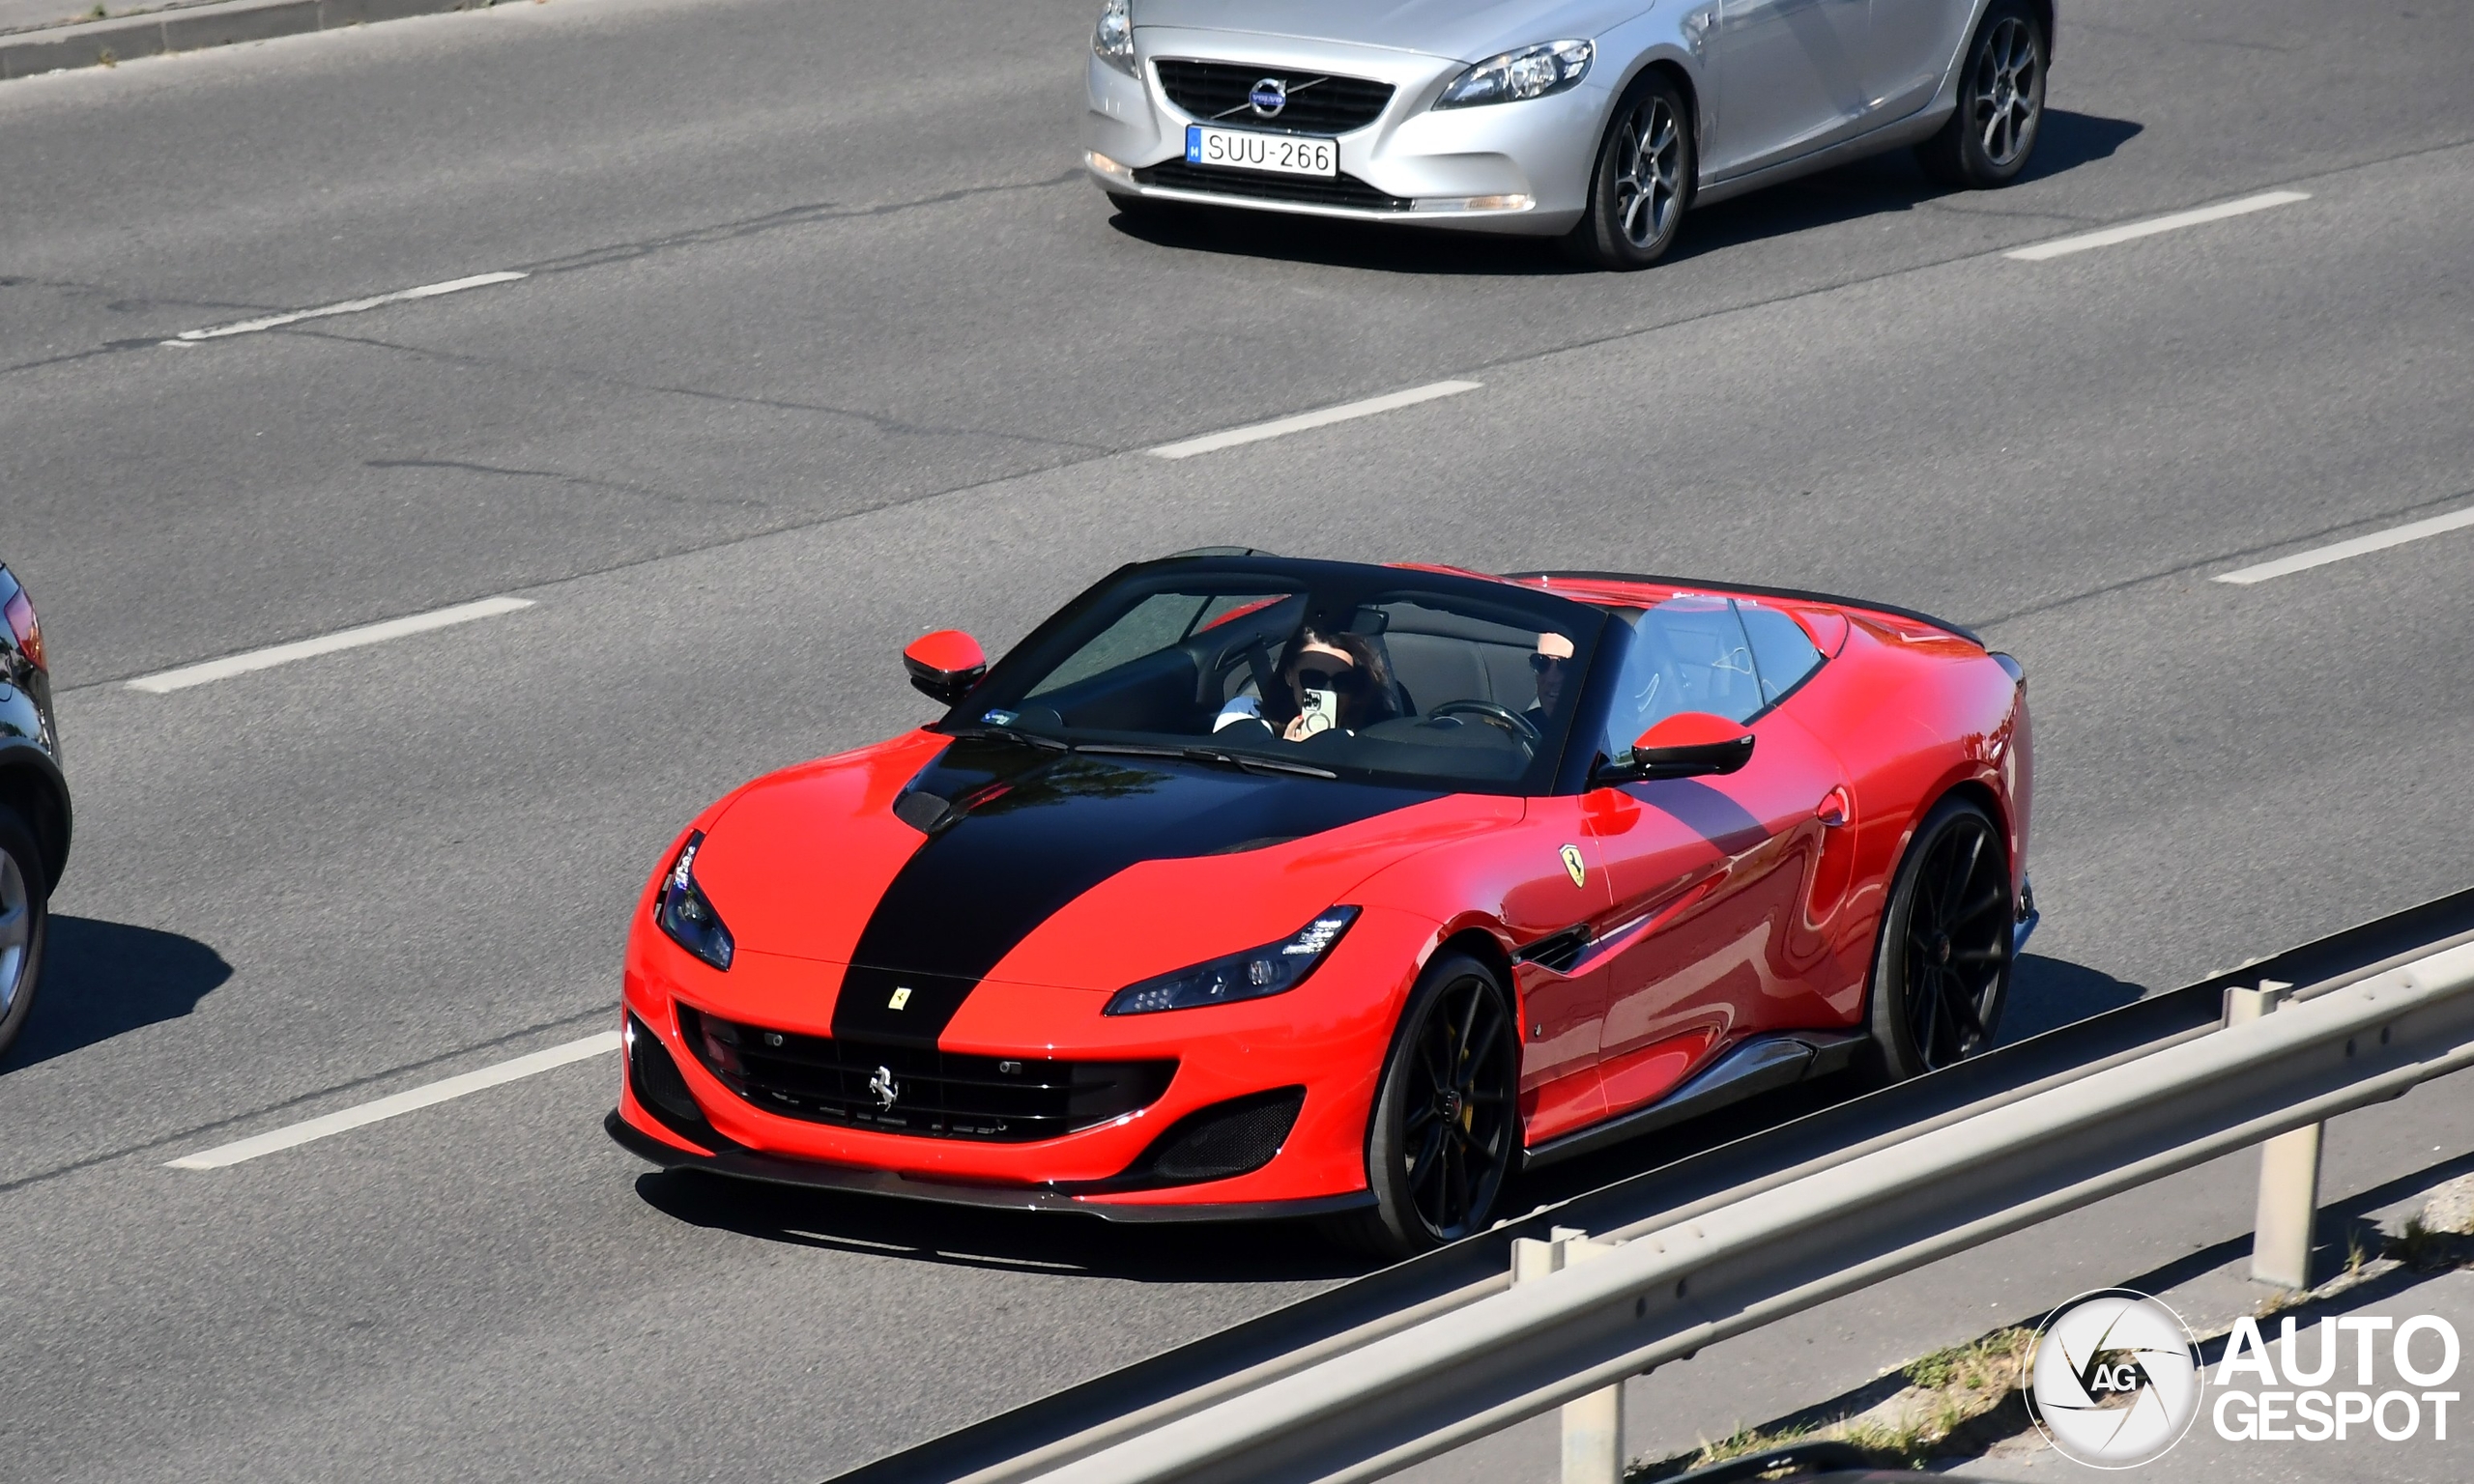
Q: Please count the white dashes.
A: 6